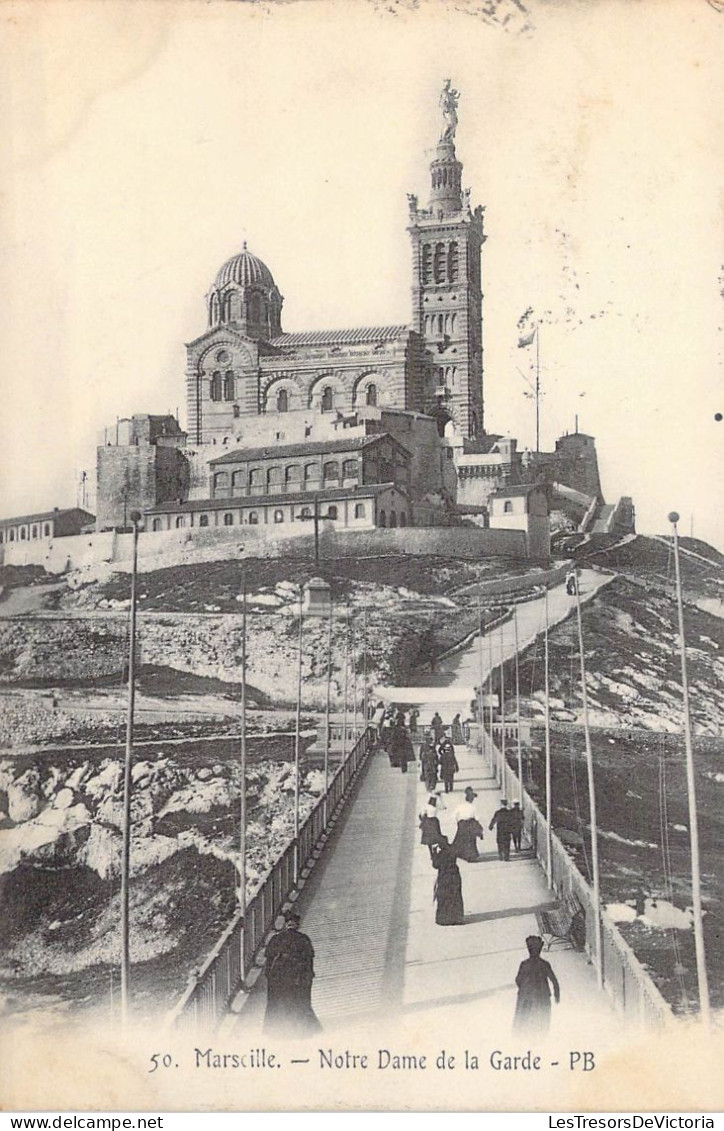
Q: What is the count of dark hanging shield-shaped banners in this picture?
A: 0